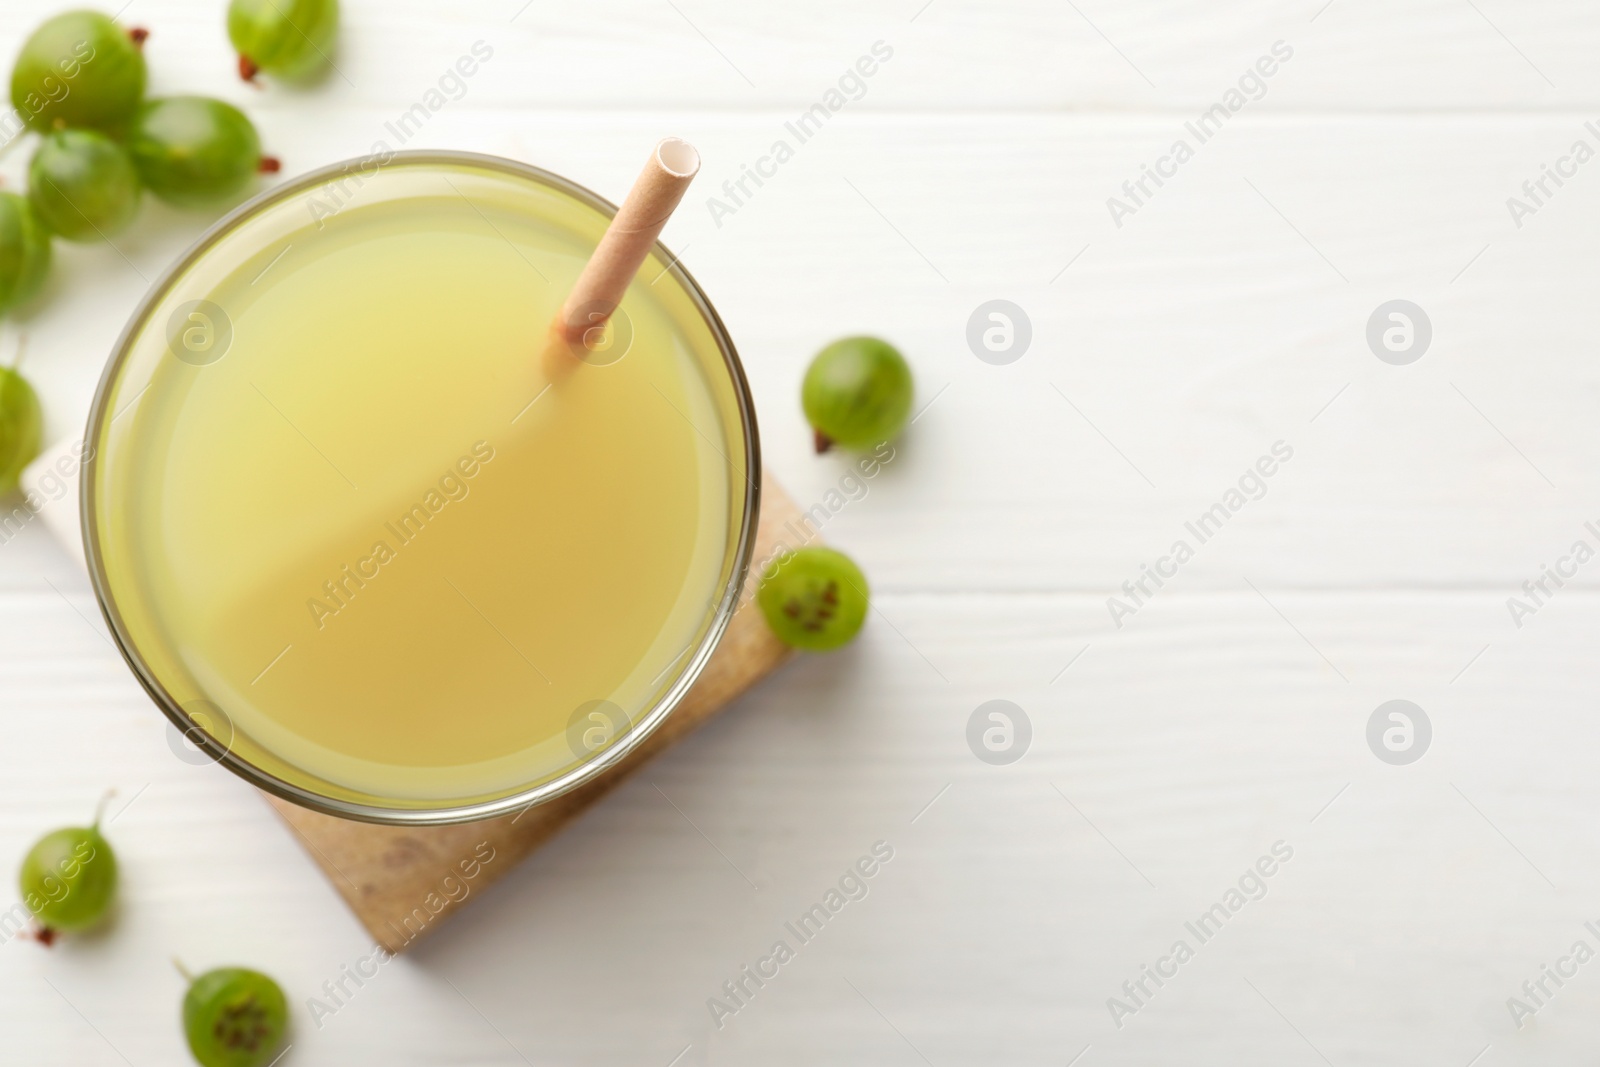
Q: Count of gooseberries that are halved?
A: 2